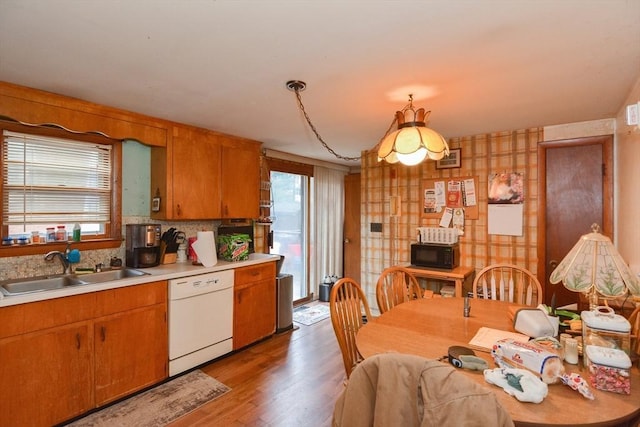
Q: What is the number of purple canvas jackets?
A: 0